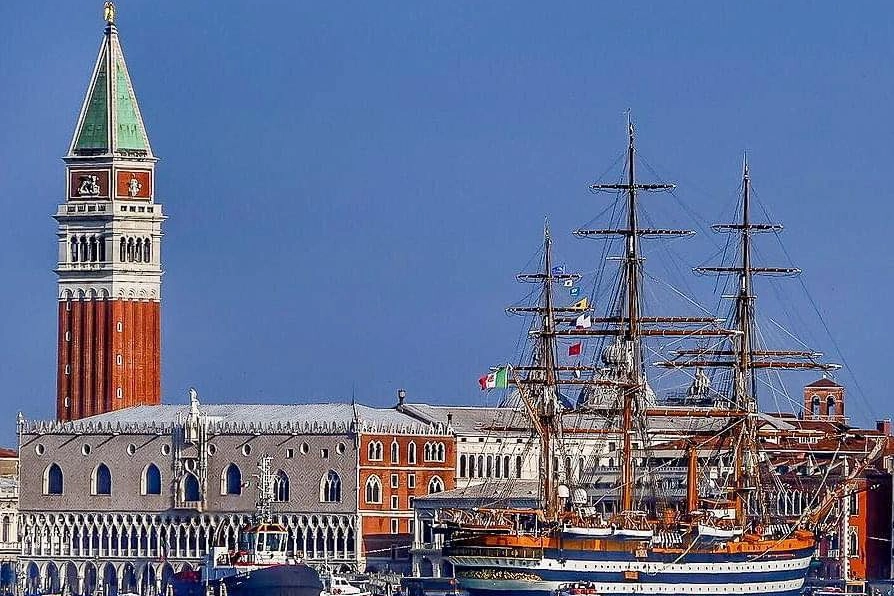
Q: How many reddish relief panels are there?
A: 2